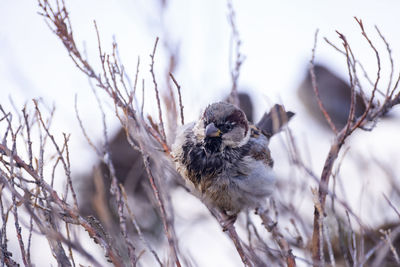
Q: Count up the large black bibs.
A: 1